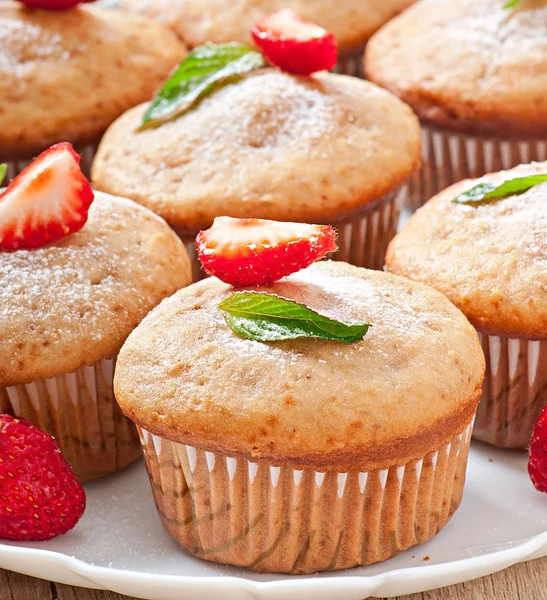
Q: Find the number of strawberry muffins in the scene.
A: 7